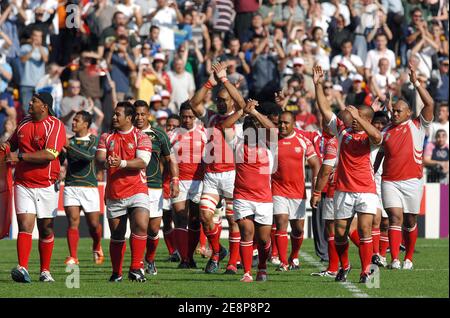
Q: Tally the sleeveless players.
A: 0